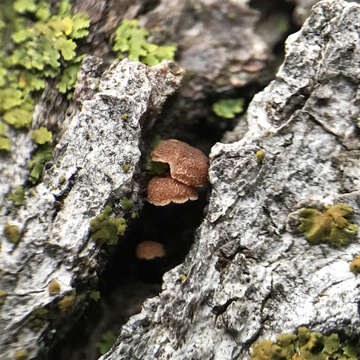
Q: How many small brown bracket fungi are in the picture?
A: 3